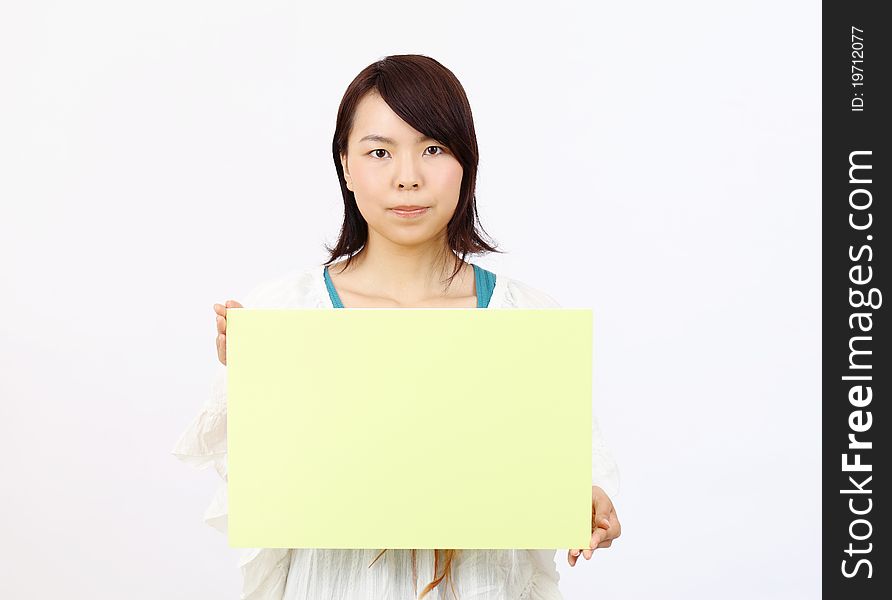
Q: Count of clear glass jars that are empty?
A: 0